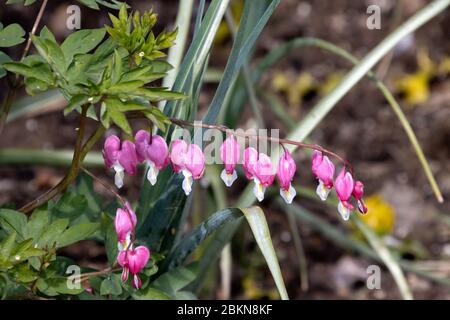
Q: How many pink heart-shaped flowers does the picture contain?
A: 12